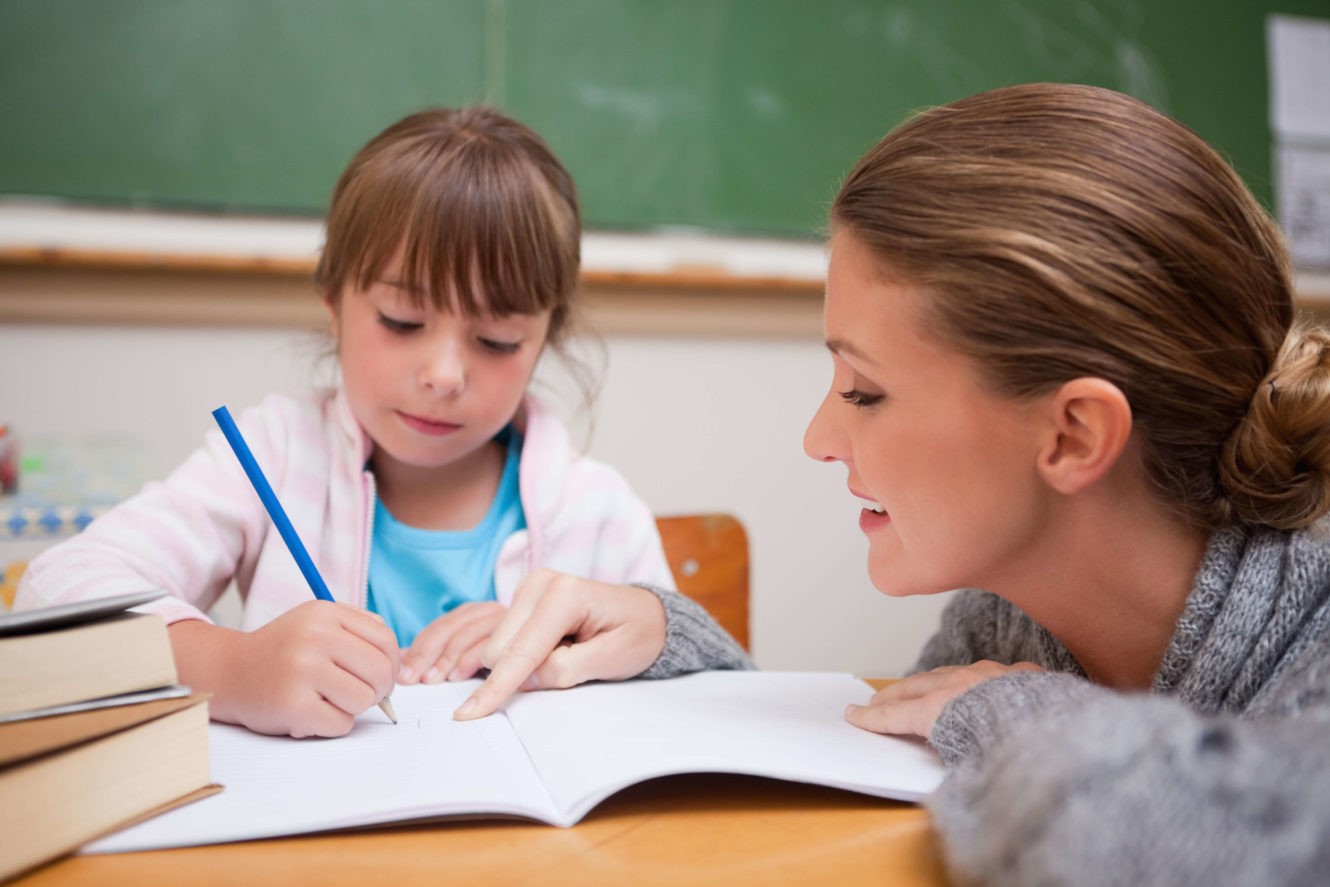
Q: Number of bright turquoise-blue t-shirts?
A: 1